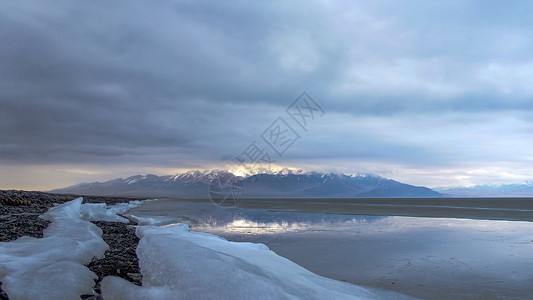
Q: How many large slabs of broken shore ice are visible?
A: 2